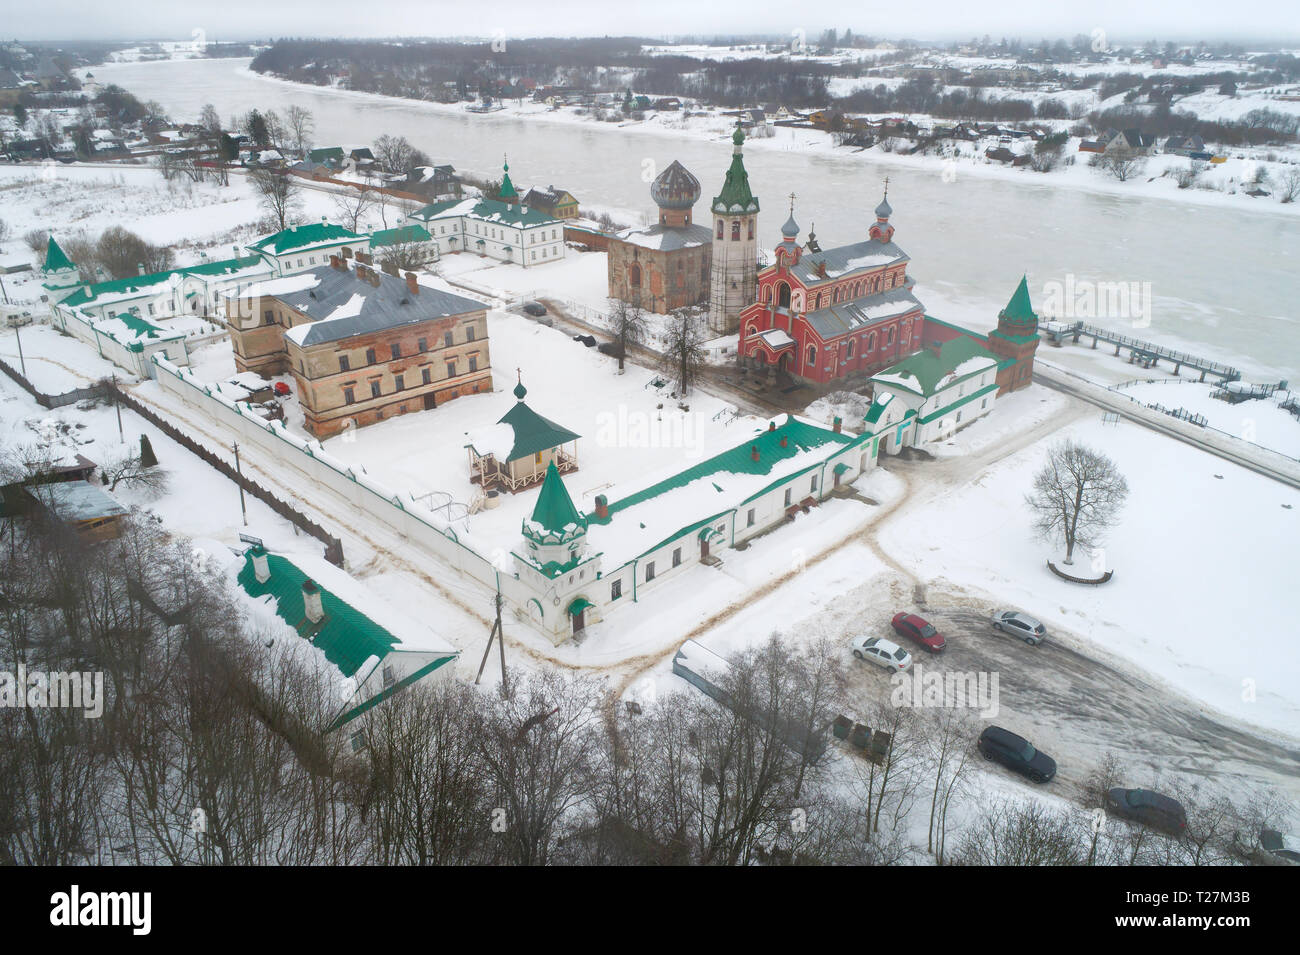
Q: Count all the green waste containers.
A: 3